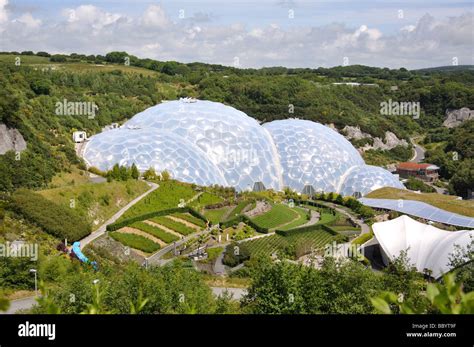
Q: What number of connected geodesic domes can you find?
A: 4